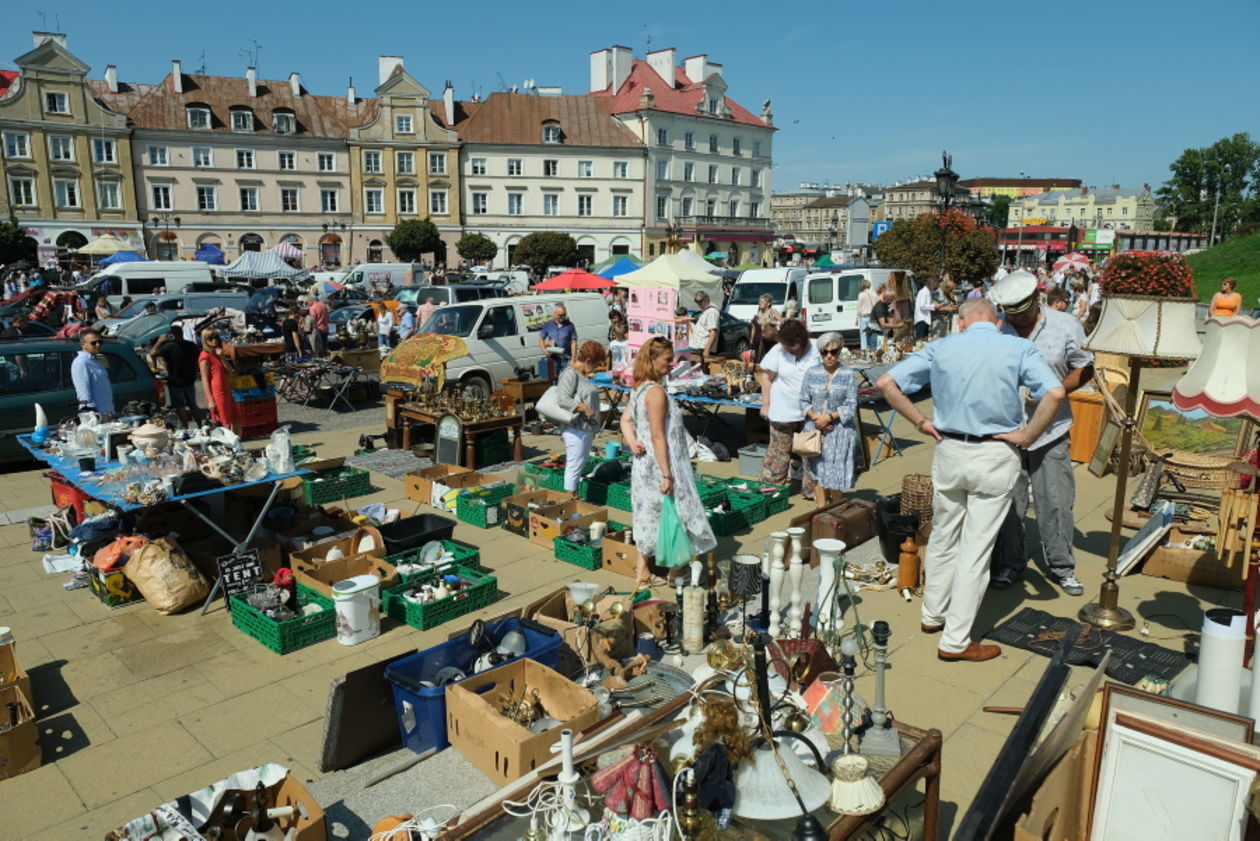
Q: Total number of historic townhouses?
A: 5